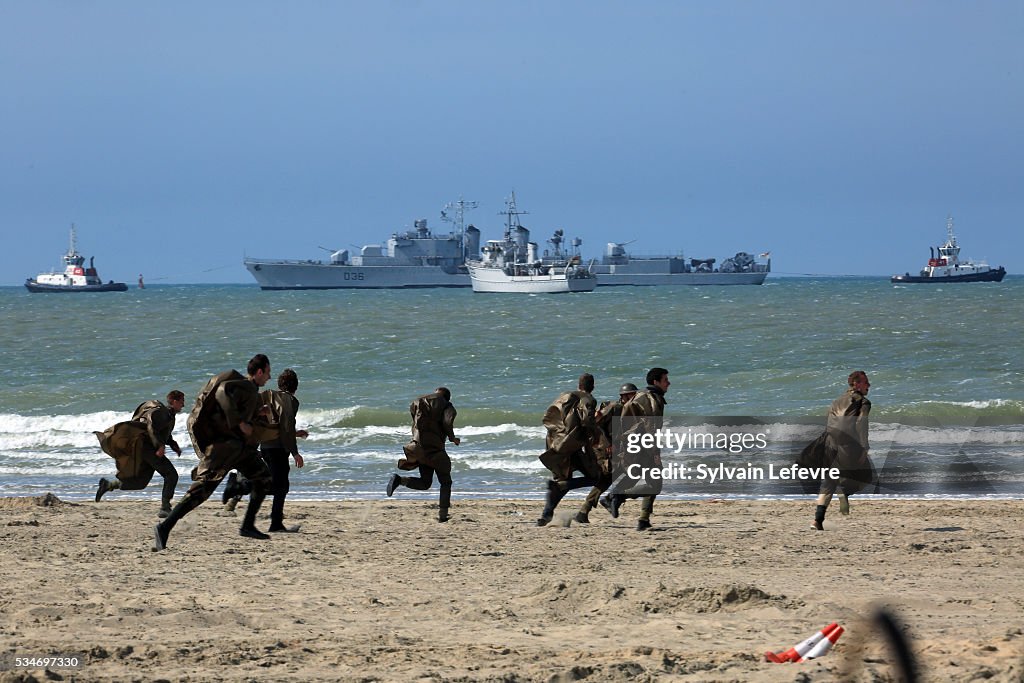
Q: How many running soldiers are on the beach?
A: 8